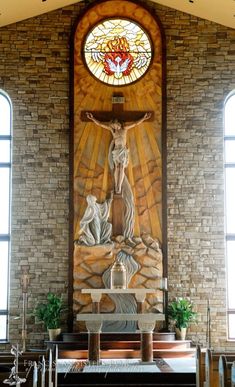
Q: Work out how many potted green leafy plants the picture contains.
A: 2